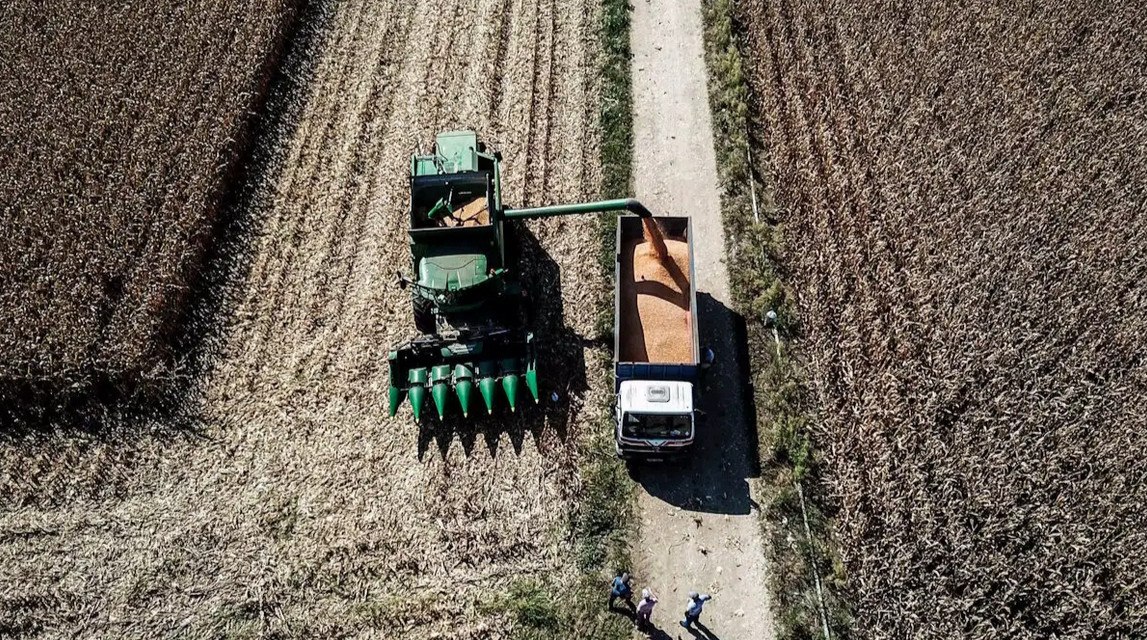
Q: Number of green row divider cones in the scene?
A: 7